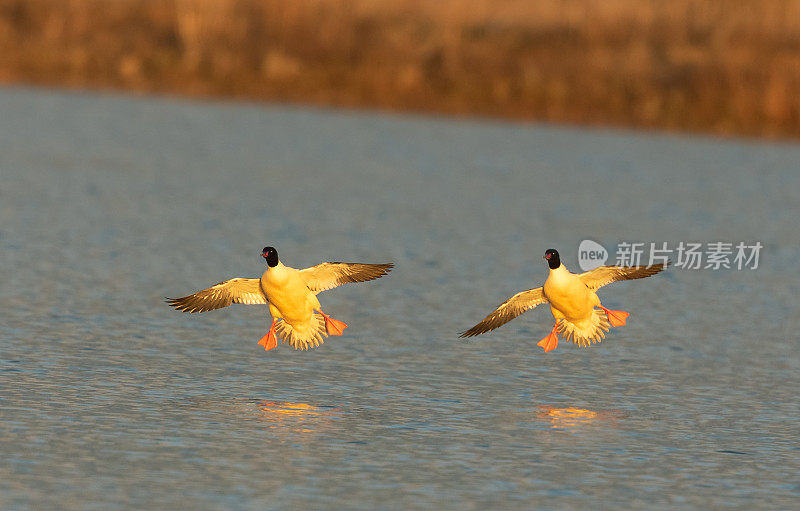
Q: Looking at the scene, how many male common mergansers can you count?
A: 2